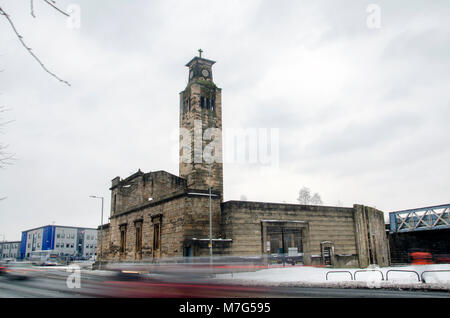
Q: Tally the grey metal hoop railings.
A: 4